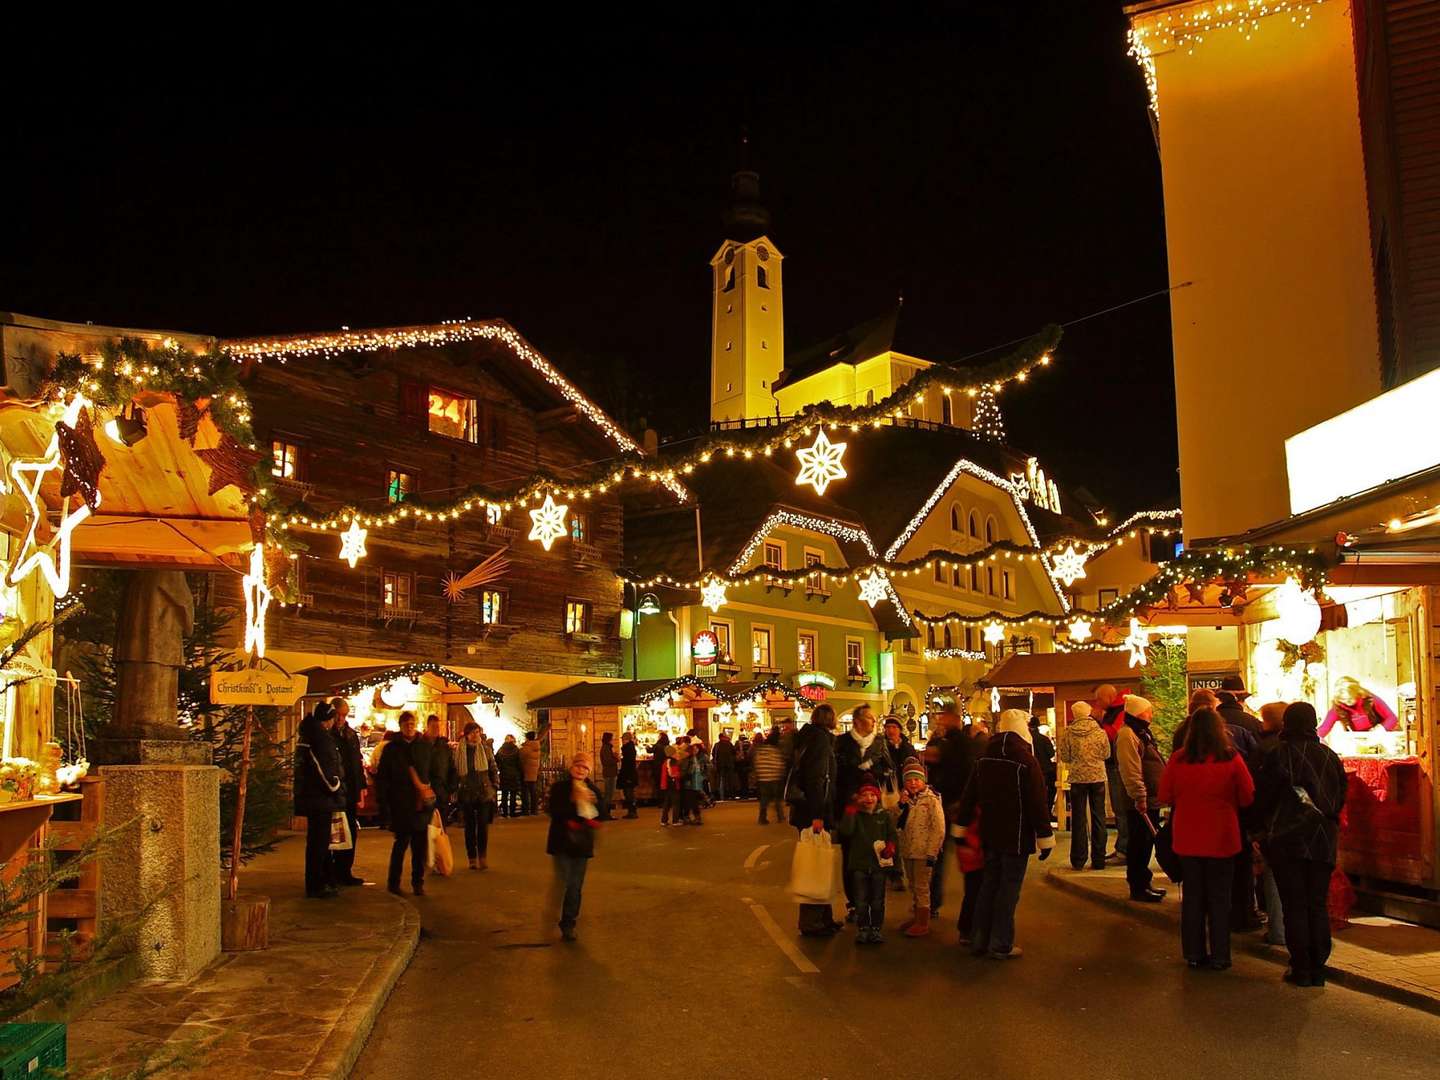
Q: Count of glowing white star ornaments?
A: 11